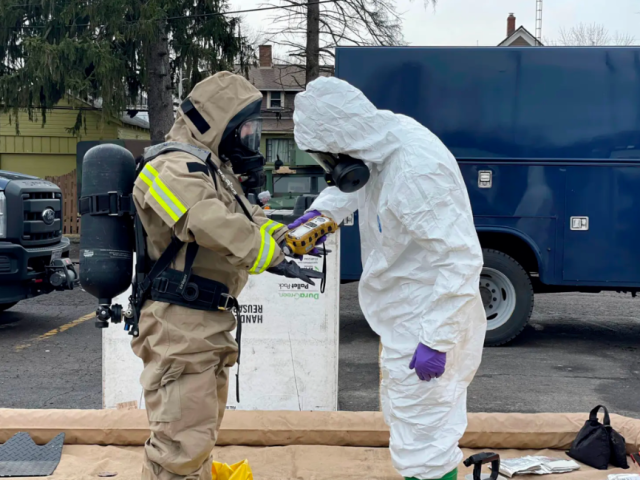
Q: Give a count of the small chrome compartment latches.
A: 2